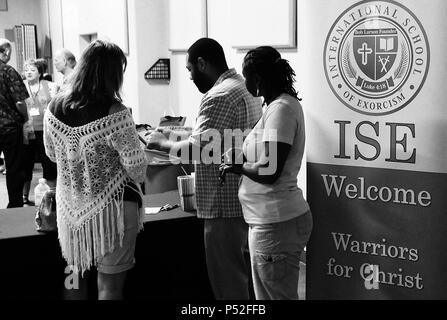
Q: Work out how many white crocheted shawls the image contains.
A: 1